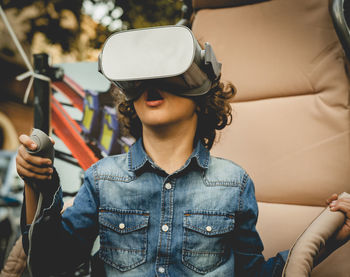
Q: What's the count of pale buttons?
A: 5